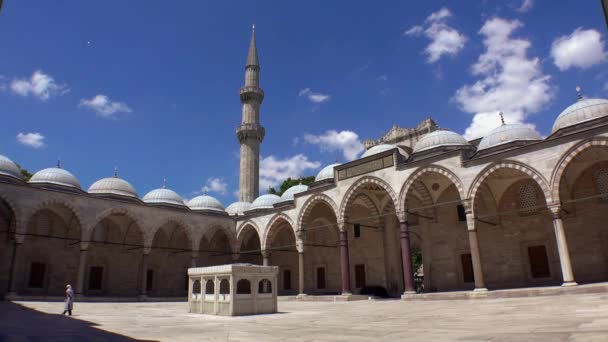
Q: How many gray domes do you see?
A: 13